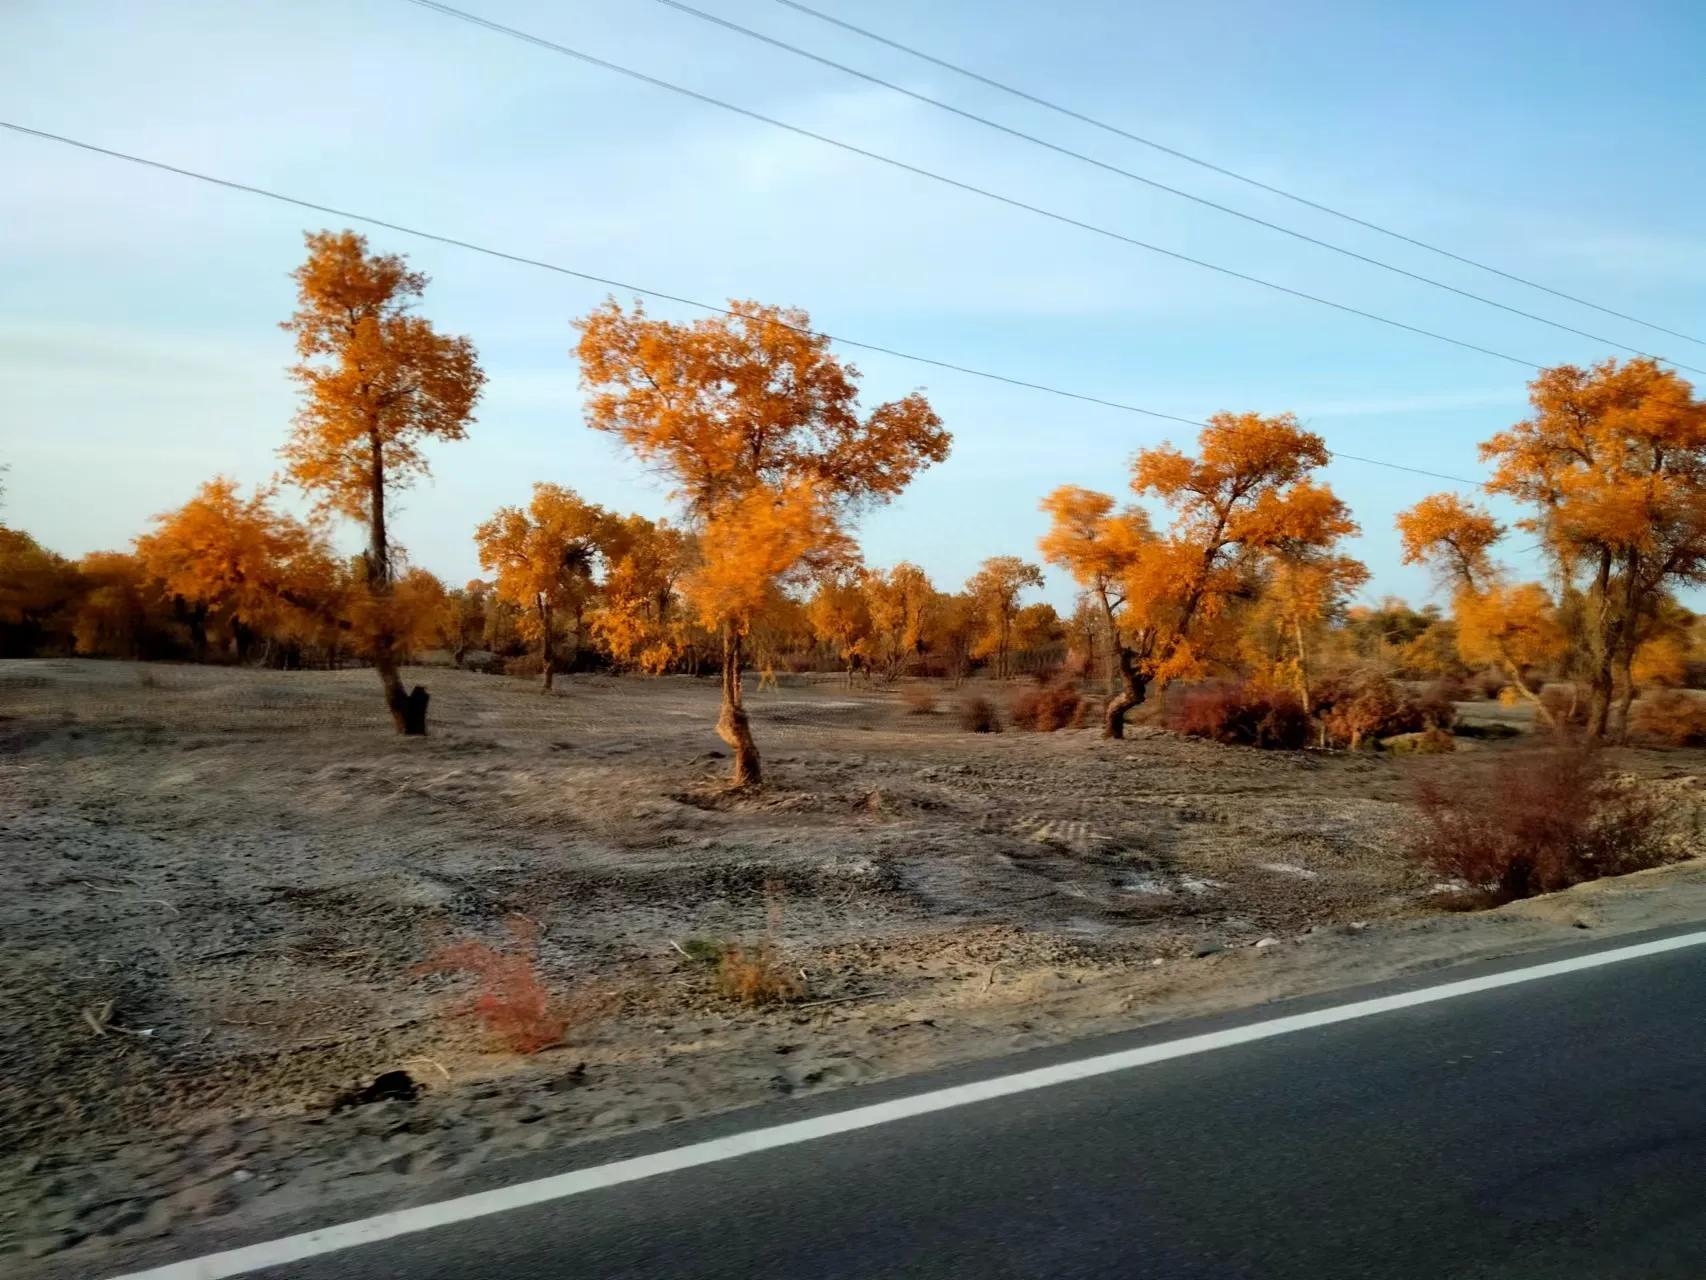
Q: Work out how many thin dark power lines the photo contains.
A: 4